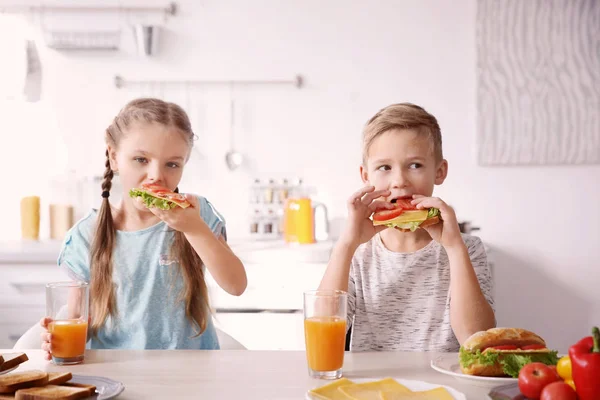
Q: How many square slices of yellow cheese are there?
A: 3